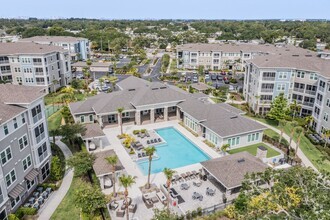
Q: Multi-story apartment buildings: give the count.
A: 5